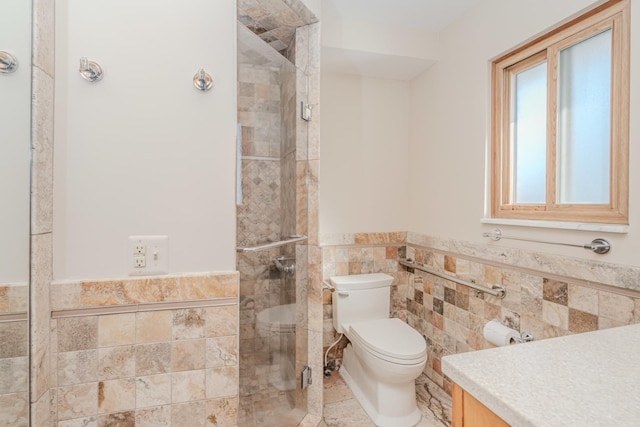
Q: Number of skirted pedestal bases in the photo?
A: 1